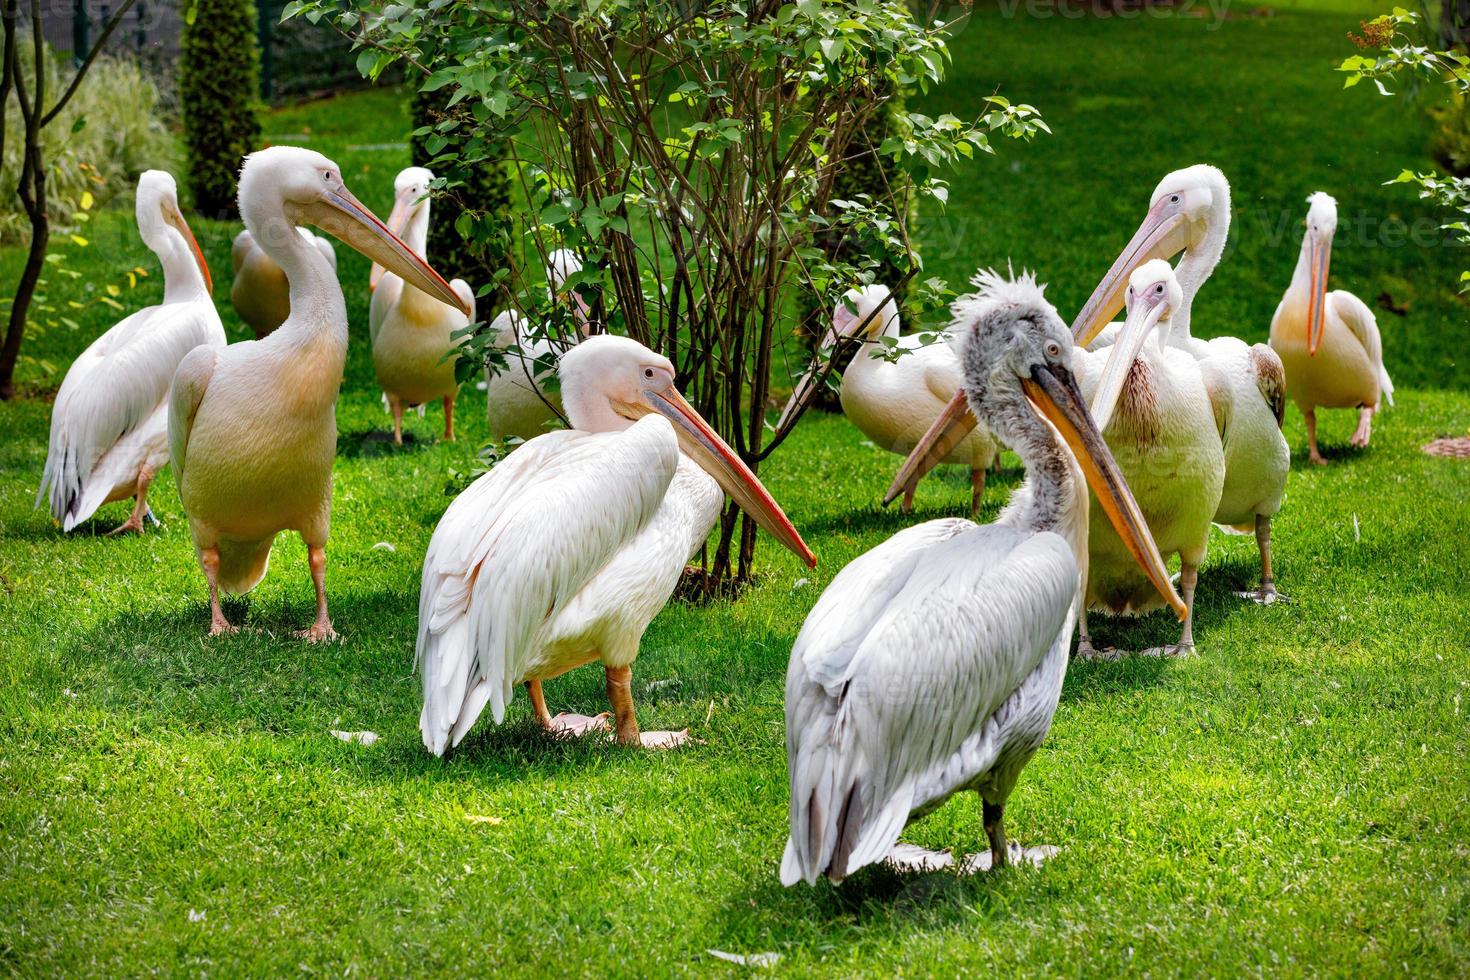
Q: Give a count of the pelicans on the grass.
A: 11